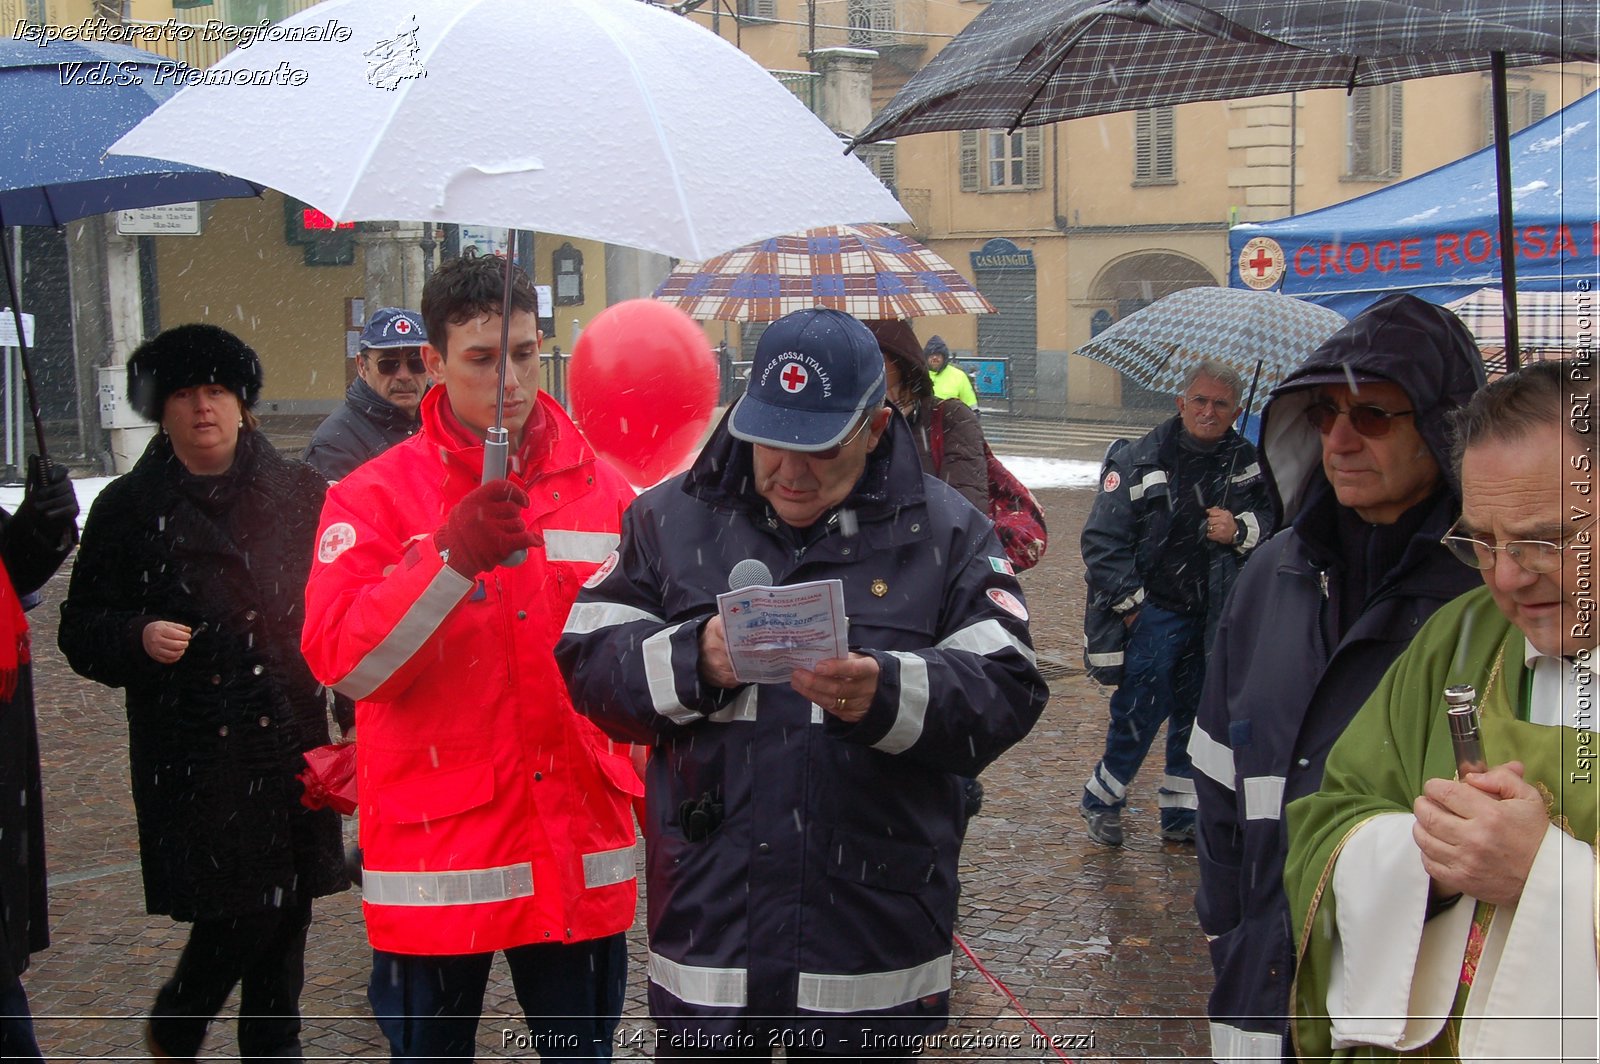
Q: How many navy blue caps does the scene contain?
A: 2